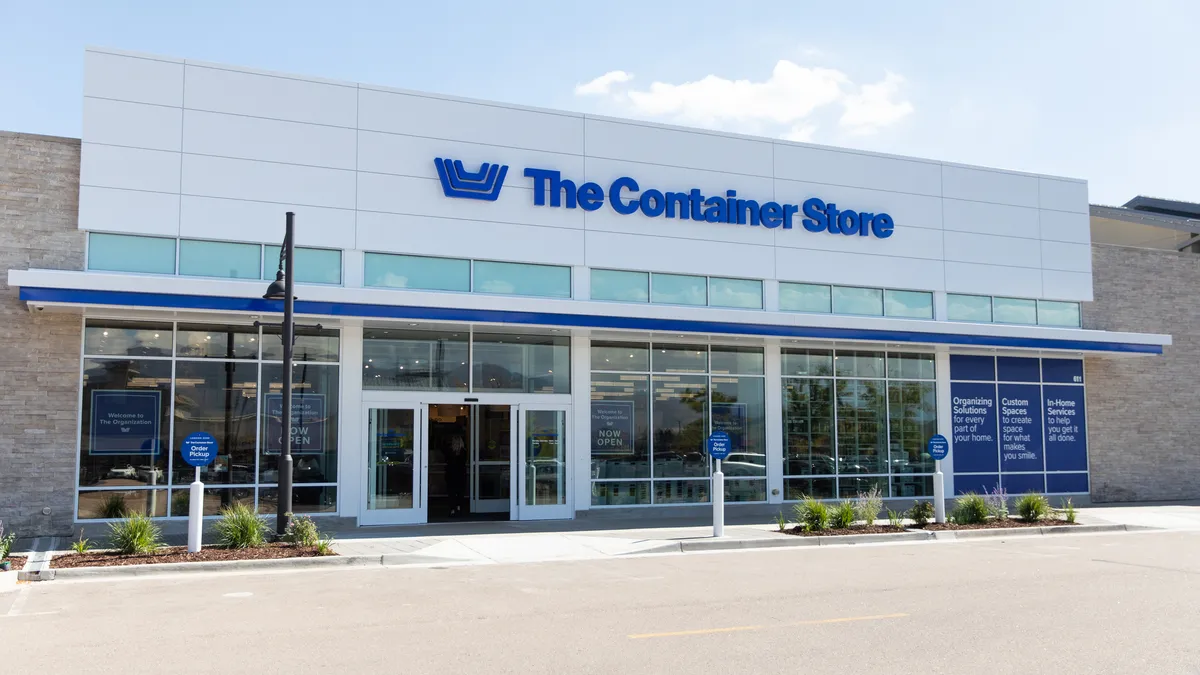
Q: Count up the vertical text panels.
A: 3